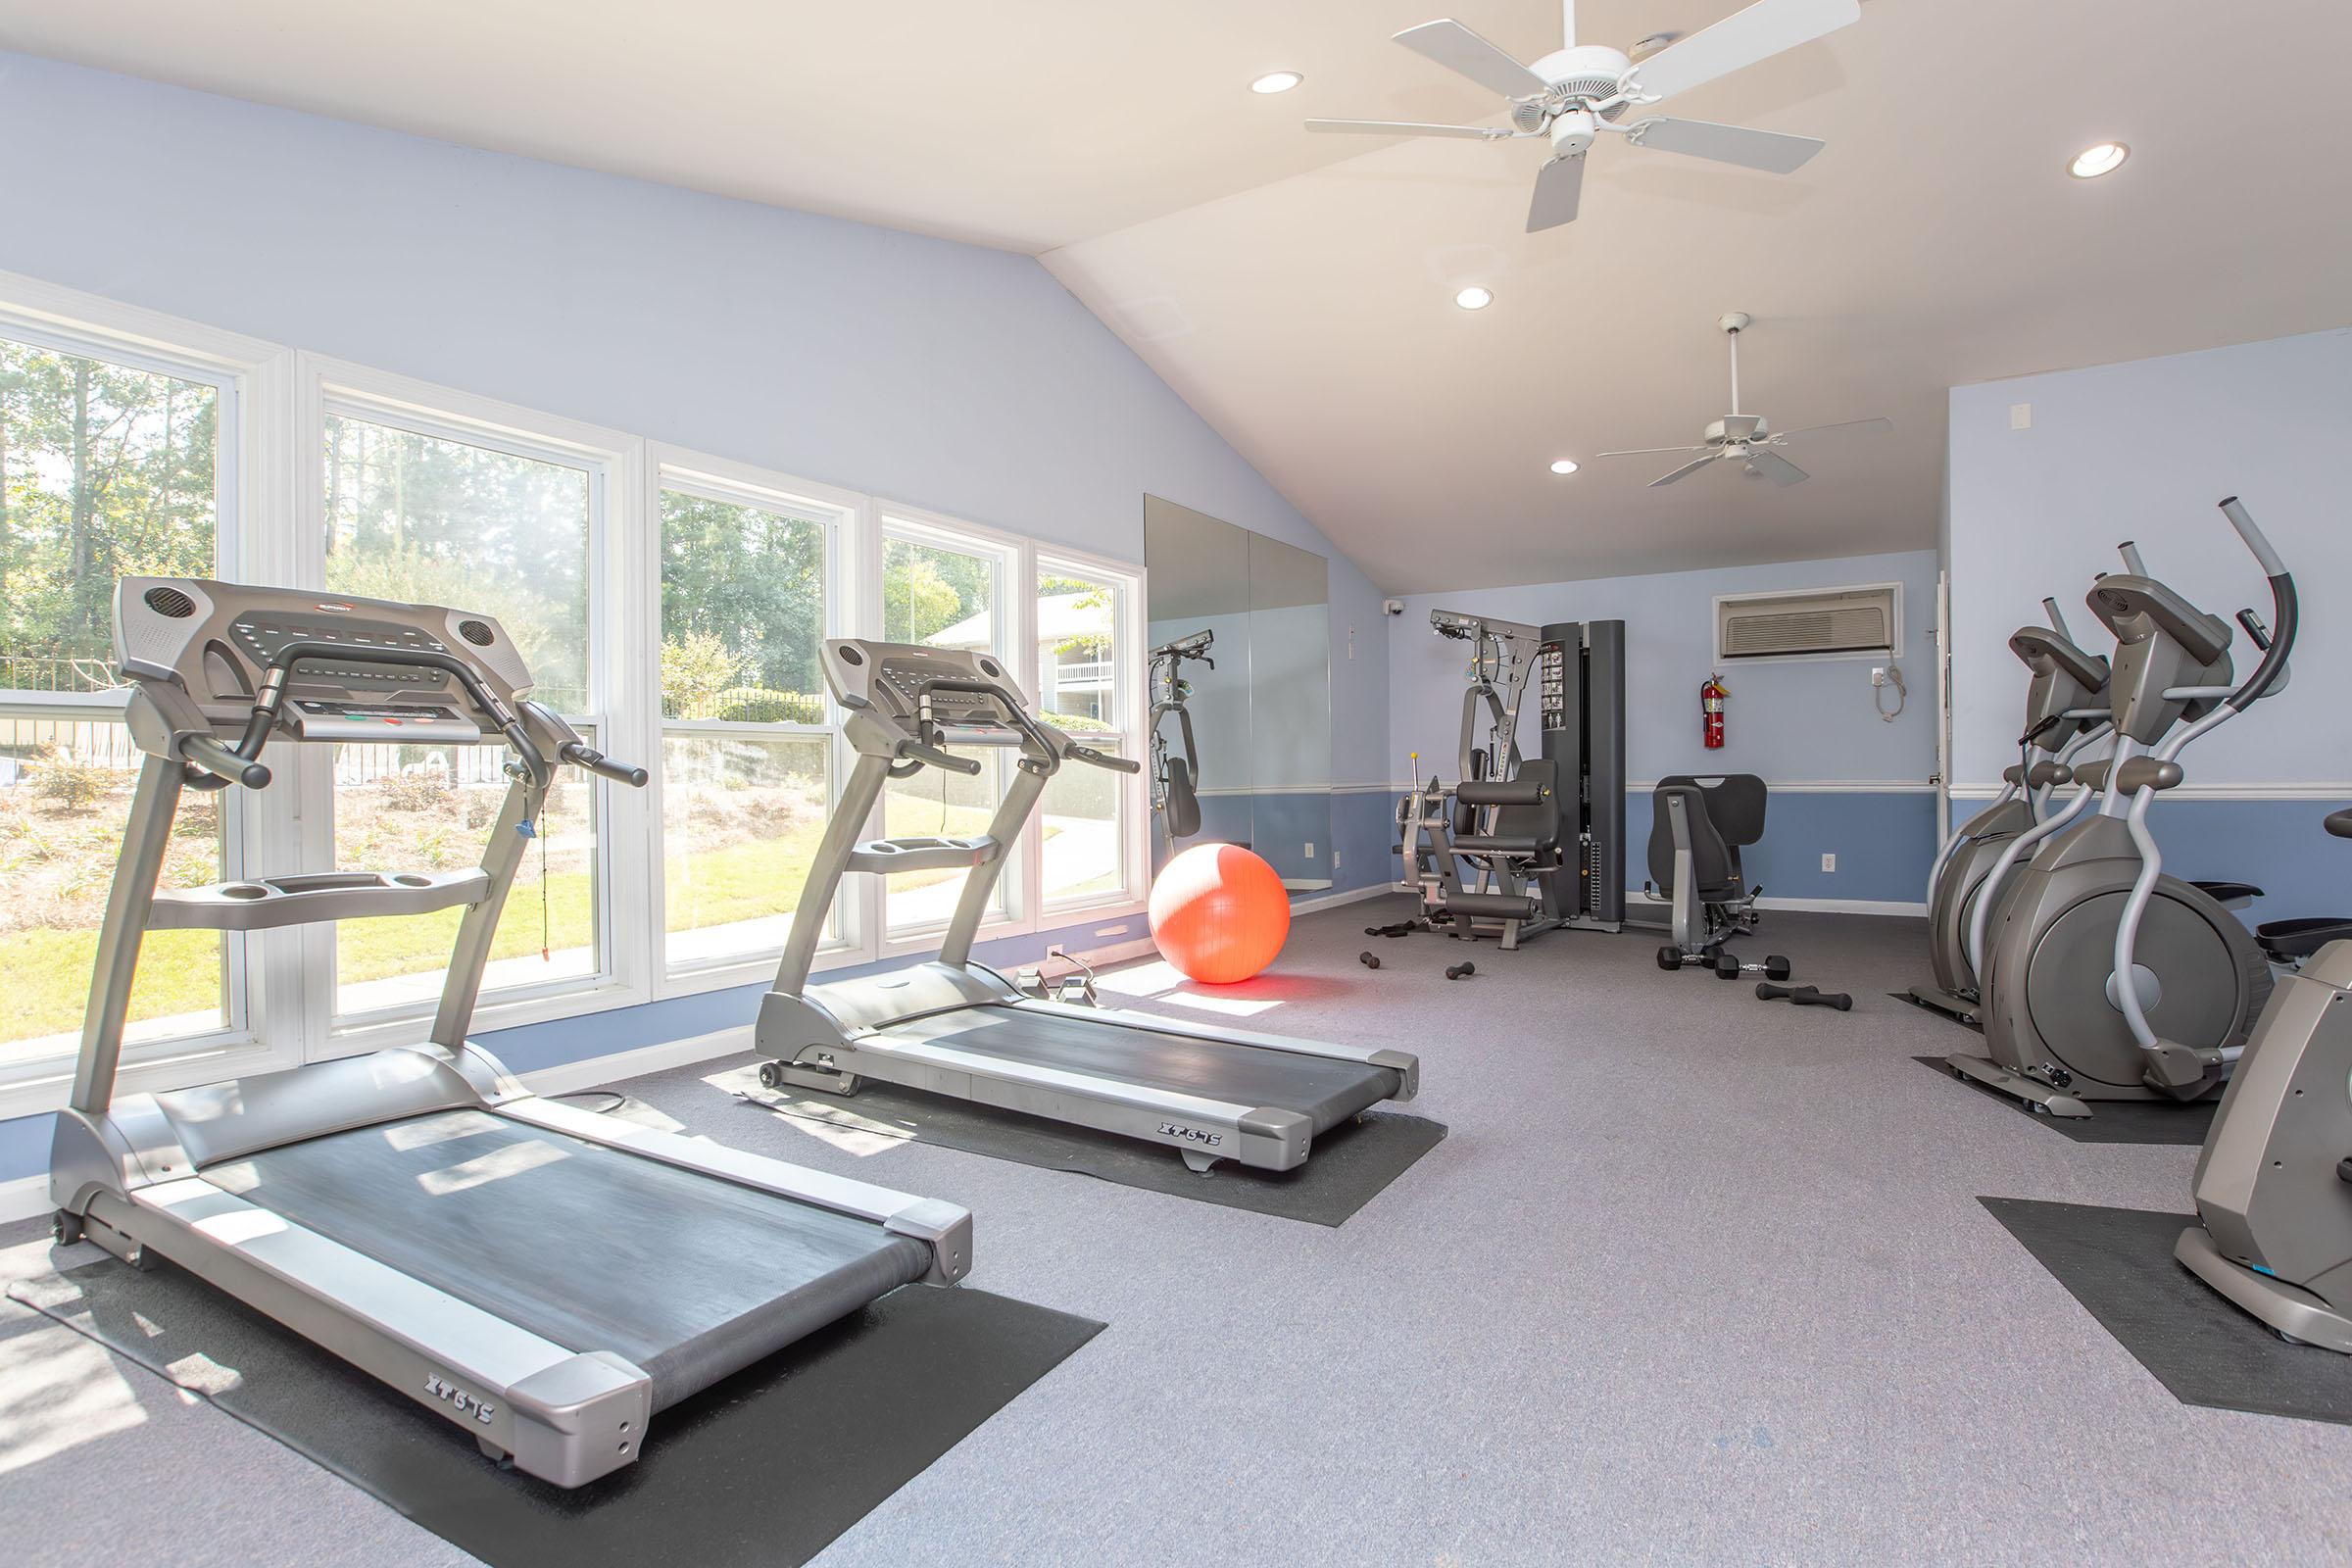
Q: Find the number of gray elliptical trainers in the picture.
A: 2